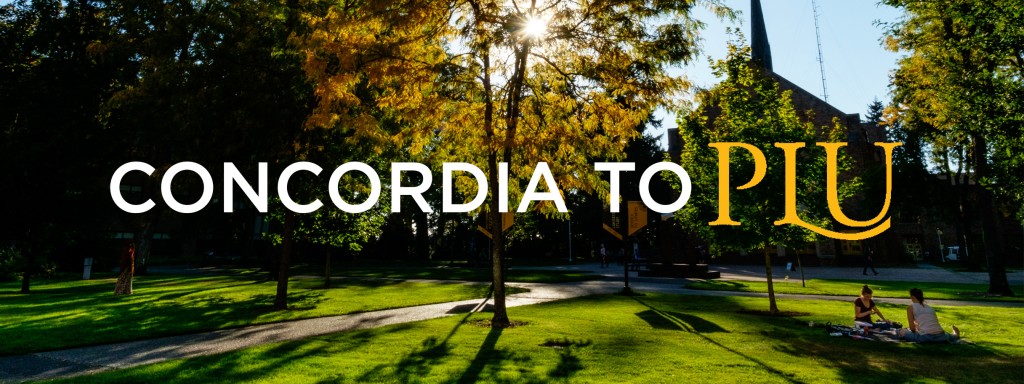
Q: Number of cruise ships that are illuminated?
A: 0